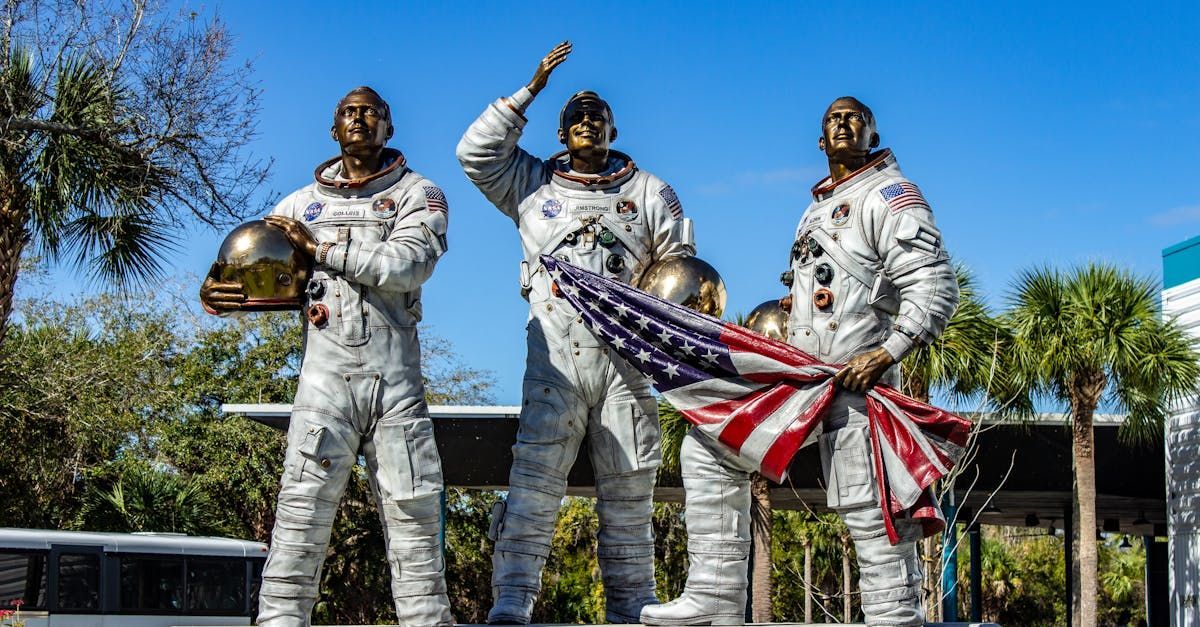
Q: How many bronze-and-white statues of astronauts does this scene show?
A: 3